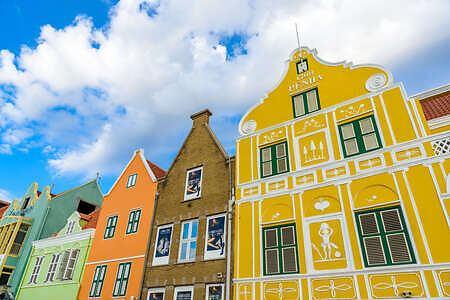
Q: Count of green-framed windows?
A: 11